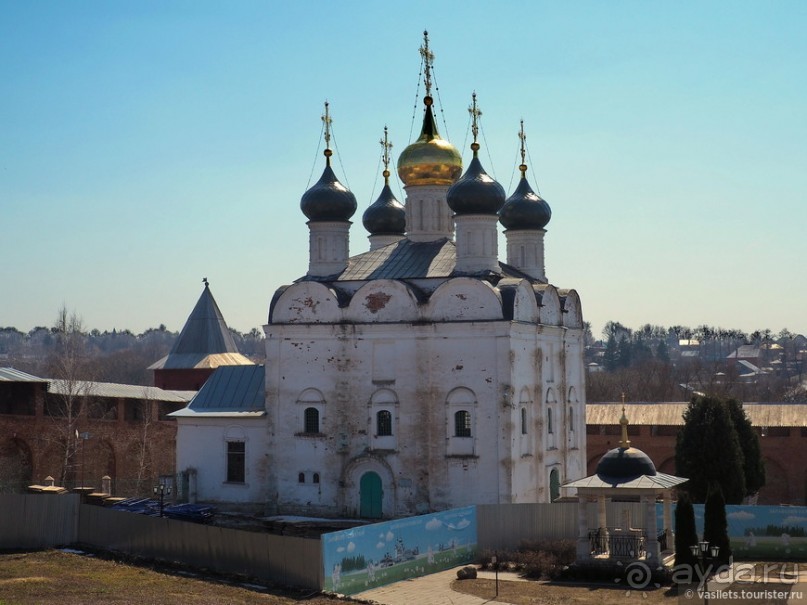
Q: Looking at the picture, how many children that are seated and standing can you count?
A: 0